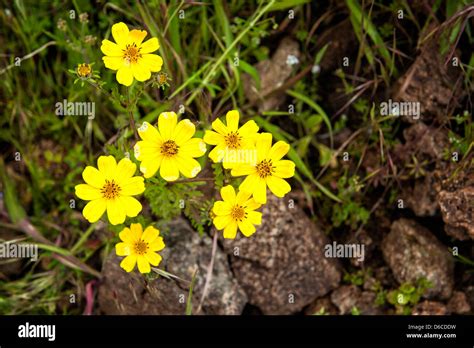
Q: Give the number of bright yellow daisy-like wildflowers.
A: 7